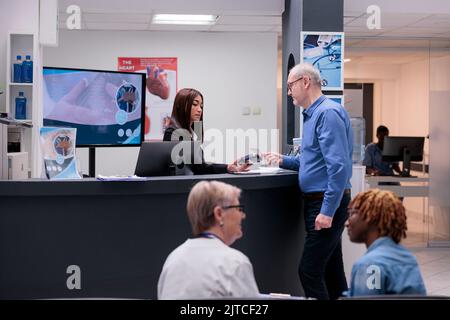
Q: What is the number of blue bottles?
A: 3